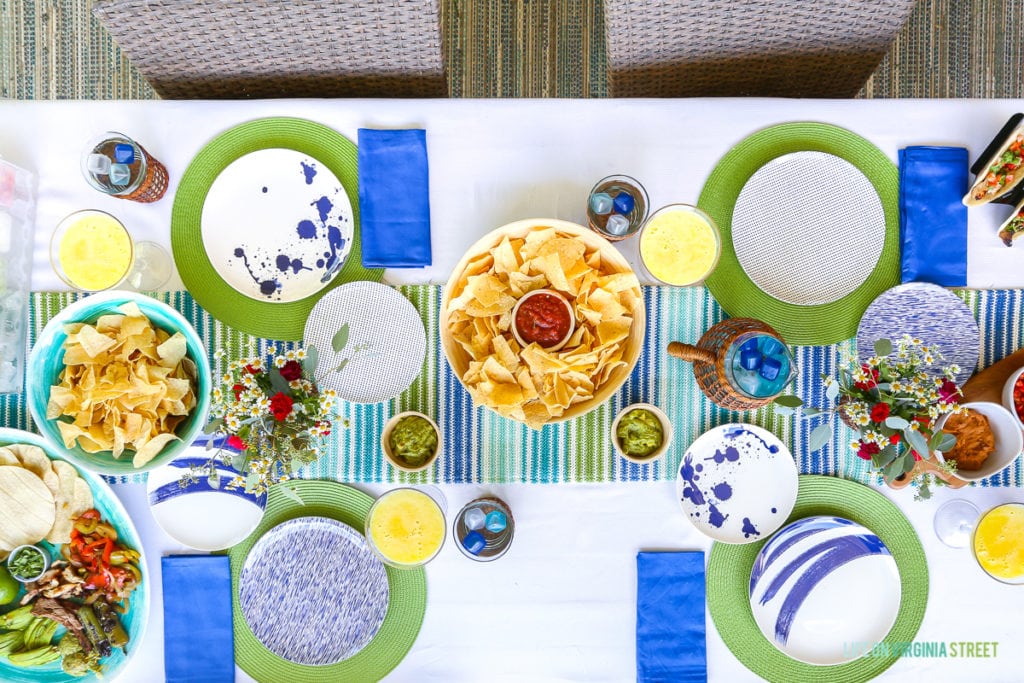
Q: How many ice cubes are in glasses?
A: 9